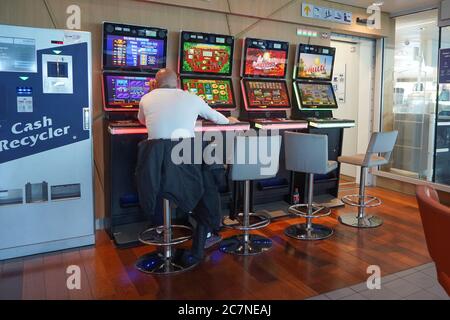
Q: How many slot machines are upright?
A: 4